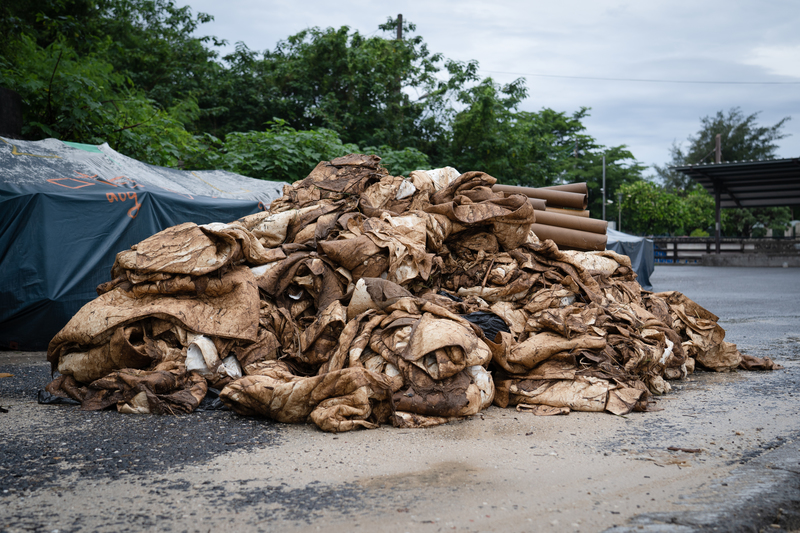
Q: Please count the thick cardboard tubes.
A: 6